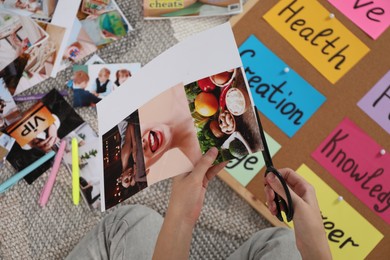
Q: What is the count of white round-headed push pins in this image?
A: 4